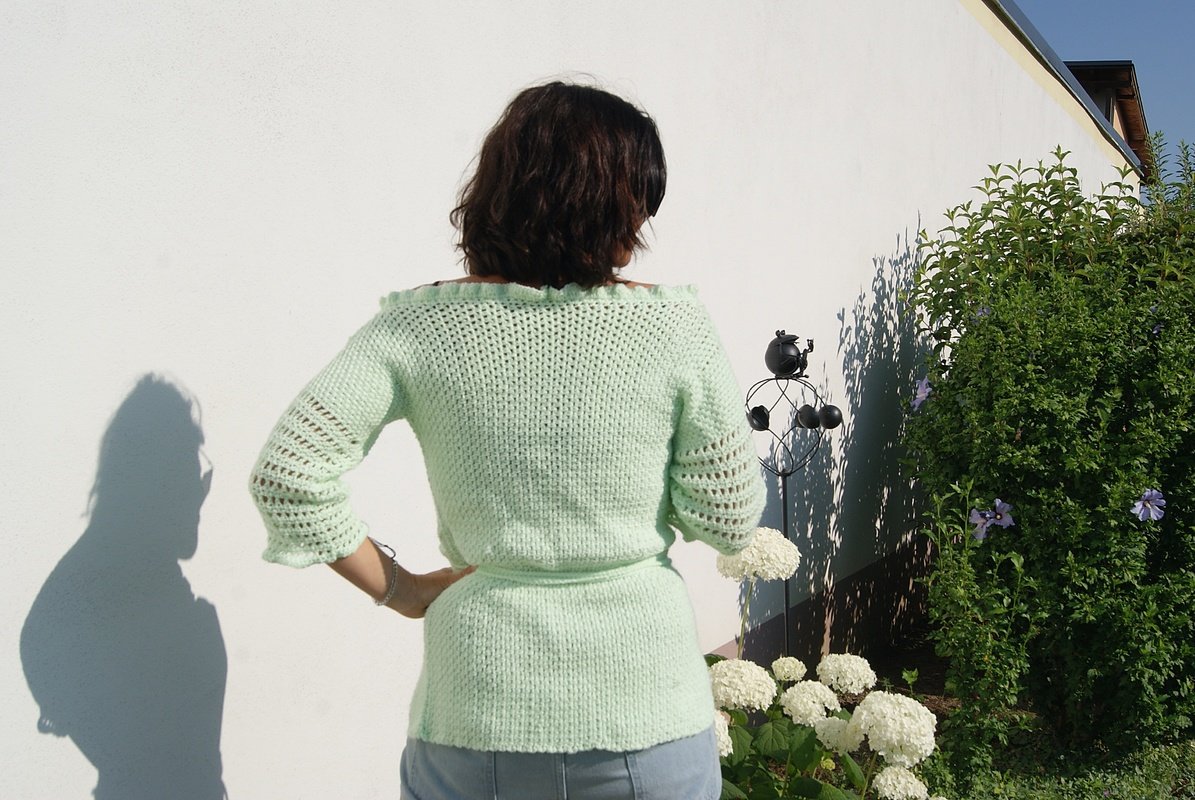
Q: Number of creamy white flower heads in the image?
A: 9